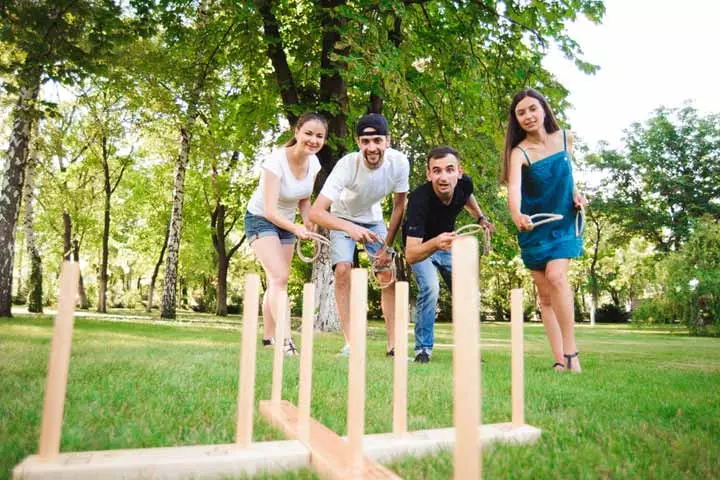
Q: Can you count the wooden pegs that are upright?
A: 8